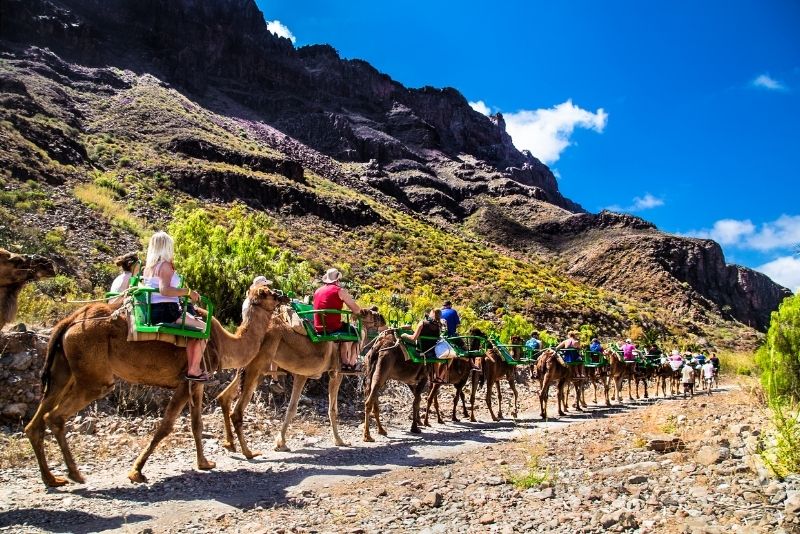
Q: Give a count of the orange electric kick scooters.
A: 0